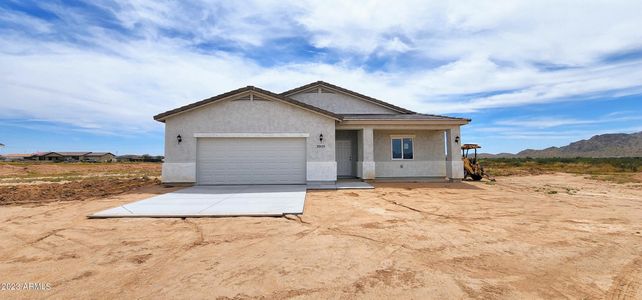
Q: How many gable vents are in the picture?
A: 2